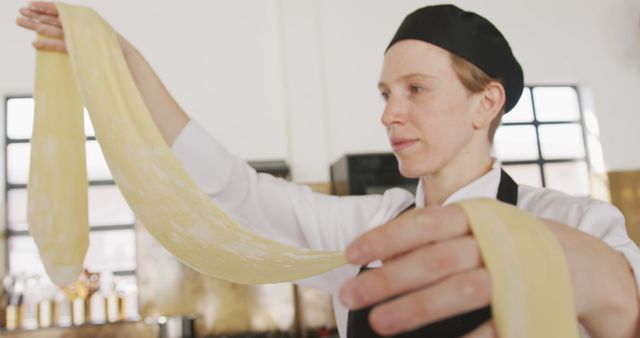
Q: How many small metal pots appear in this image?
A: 1